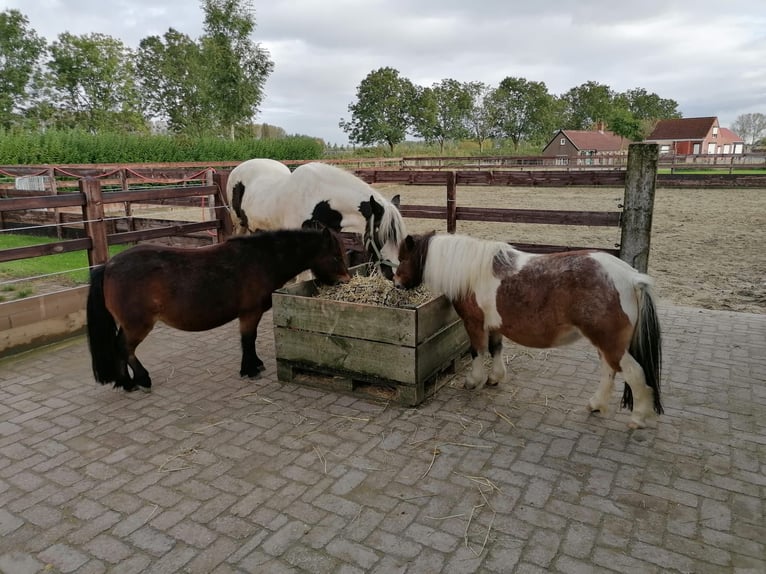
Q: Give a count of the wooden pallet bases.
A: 1